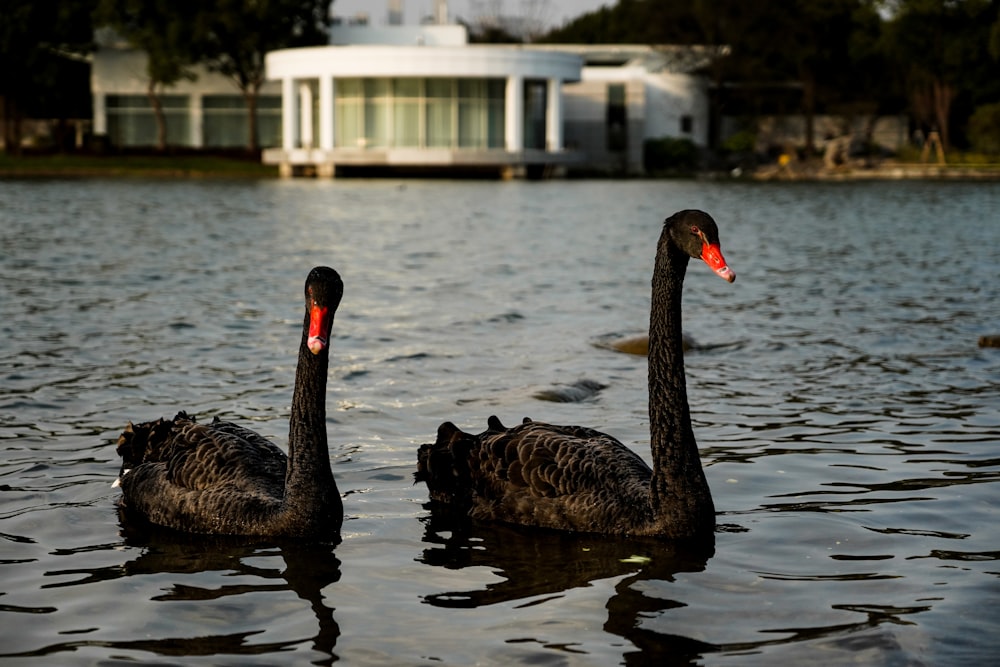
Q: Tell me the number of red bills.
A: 2